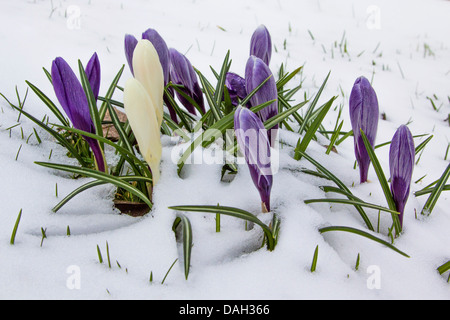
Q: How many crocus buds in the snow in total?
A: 13